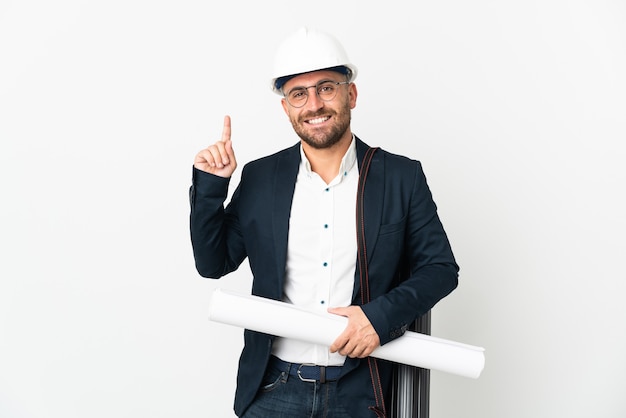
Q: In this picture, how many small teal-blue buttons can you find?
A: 5